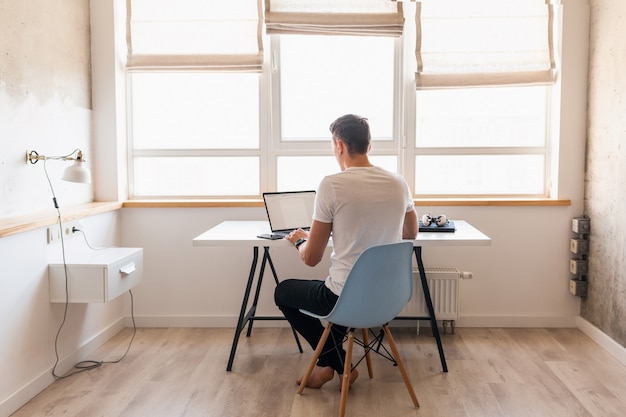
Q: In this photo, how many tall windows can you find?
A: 3